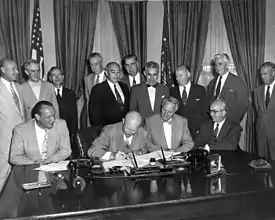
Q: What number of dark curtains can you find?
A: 5